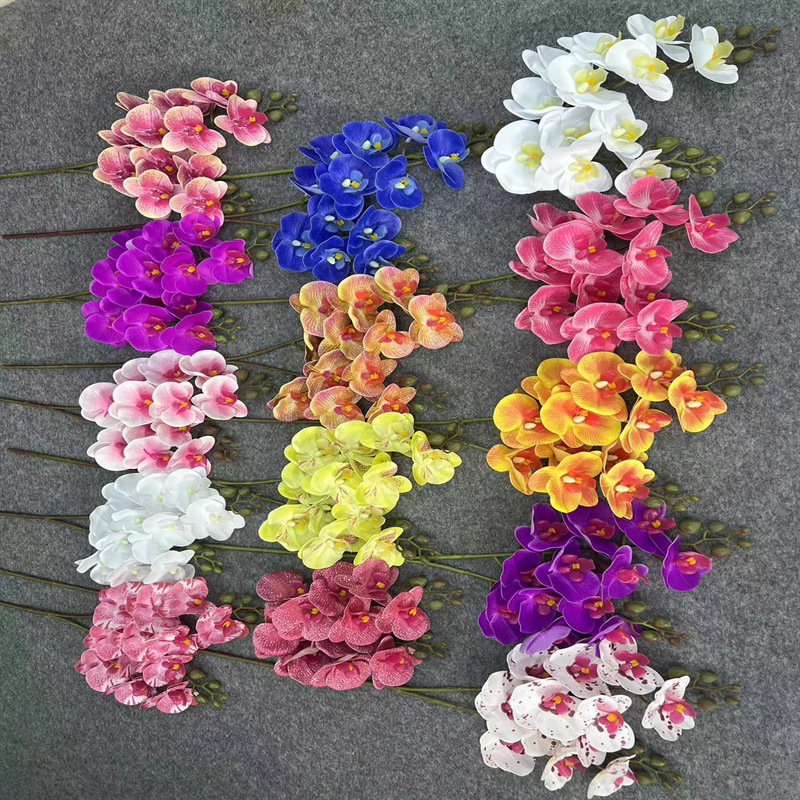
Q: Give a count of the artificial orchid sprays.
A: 14